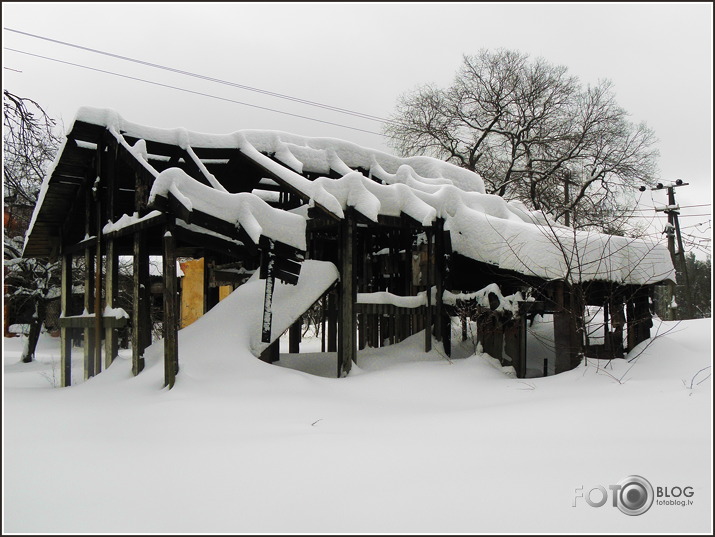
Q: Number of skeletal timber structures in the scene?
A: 1